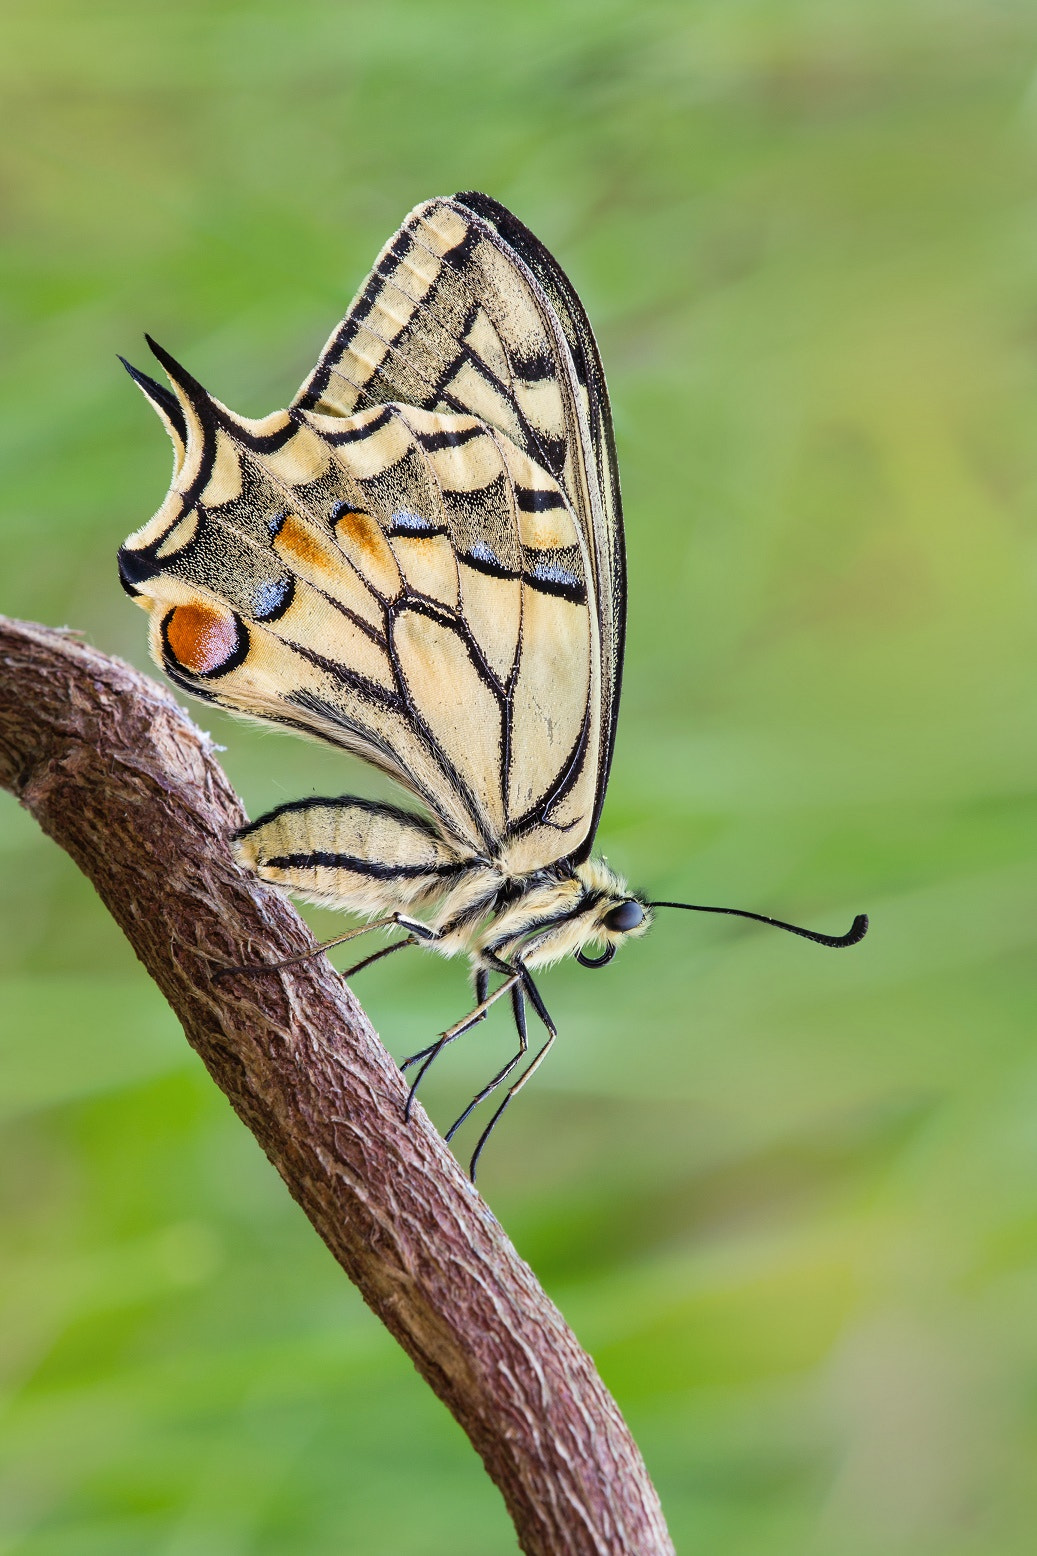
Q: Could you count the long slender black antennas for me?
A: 1